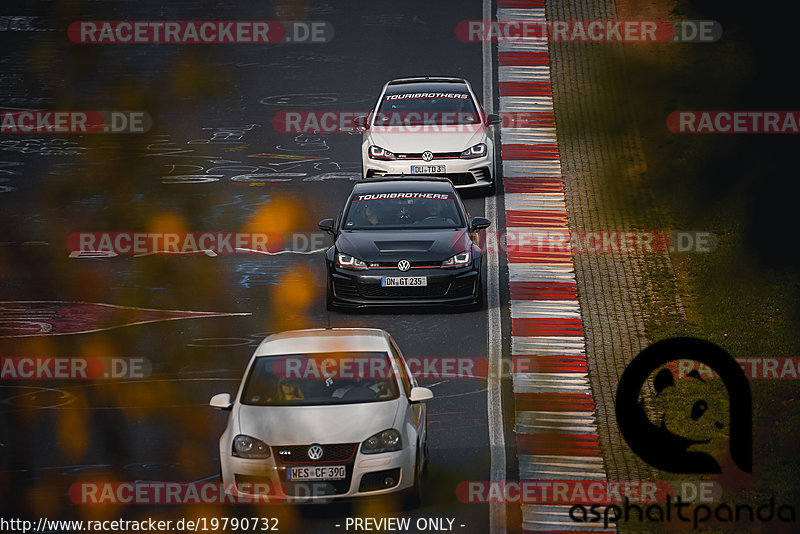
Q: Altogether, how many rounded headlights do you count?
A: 2